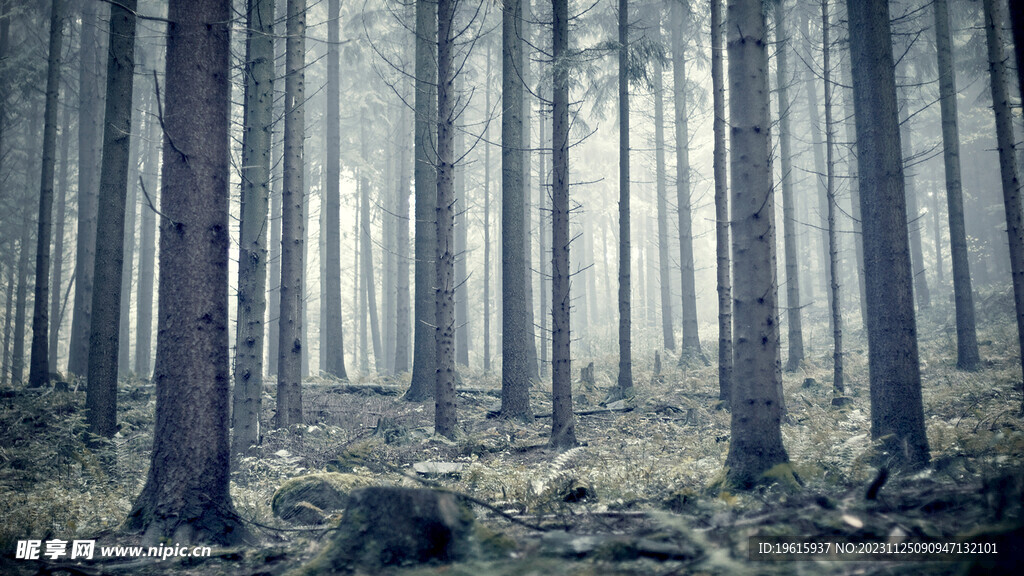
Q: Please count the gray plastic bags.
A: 0